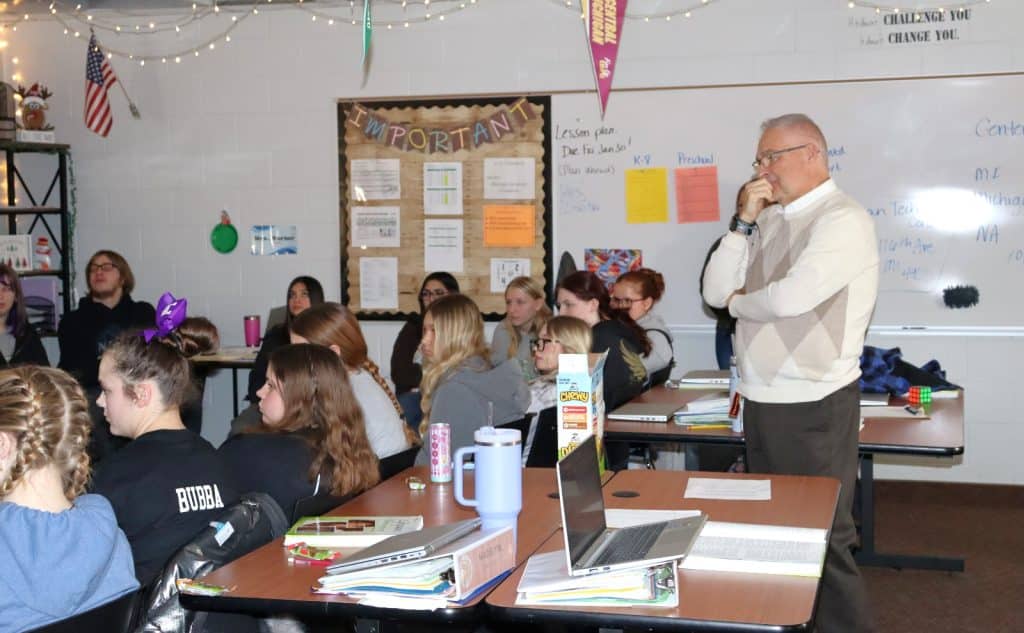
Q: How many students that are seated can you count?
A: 13